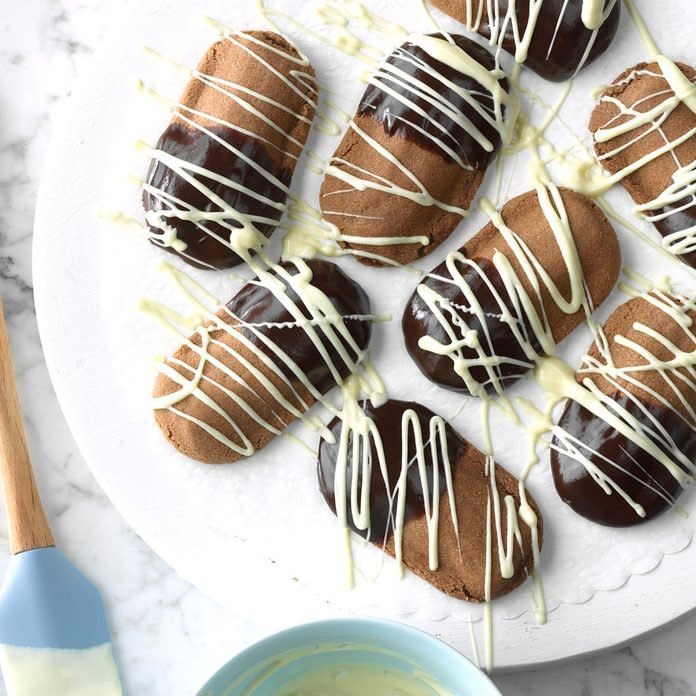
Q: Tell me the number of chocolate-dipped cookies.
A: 8